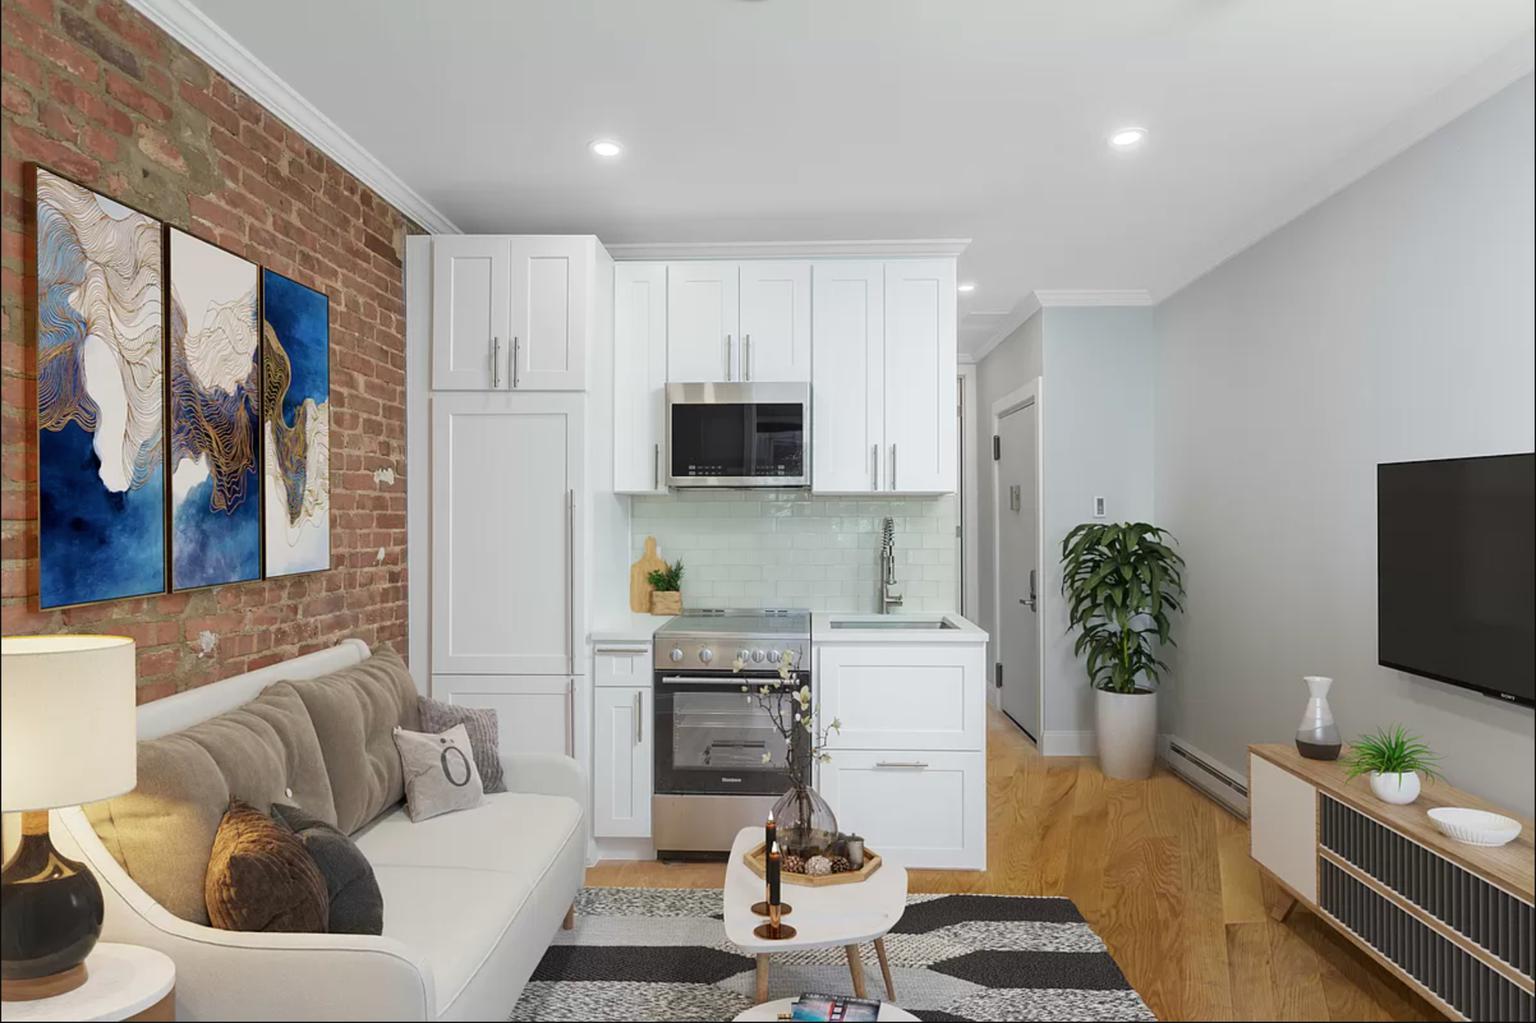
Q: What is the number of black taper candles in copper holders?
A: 2